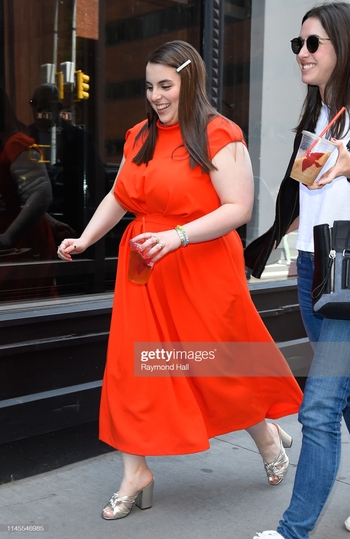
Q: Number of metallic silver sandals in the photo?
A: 2